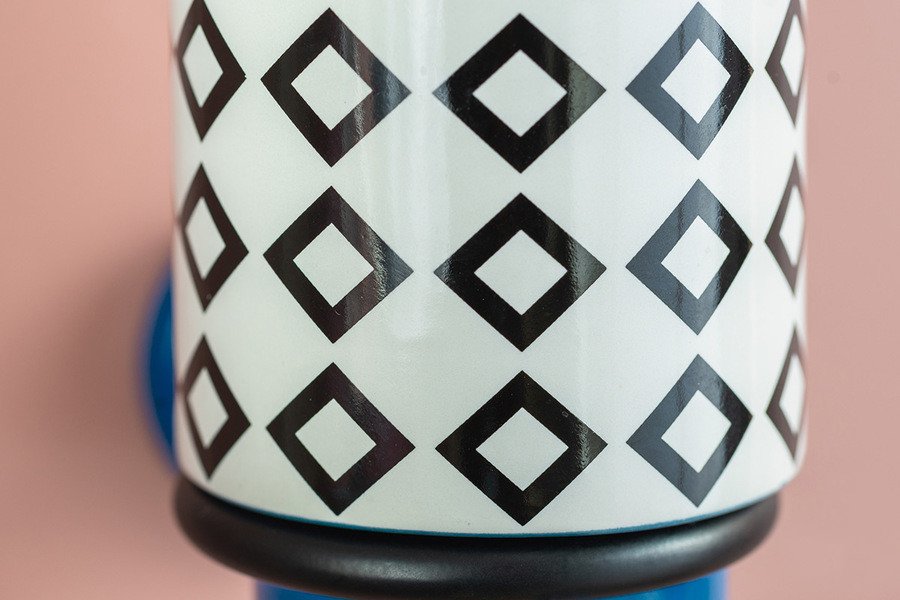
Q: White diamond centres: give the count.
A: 15